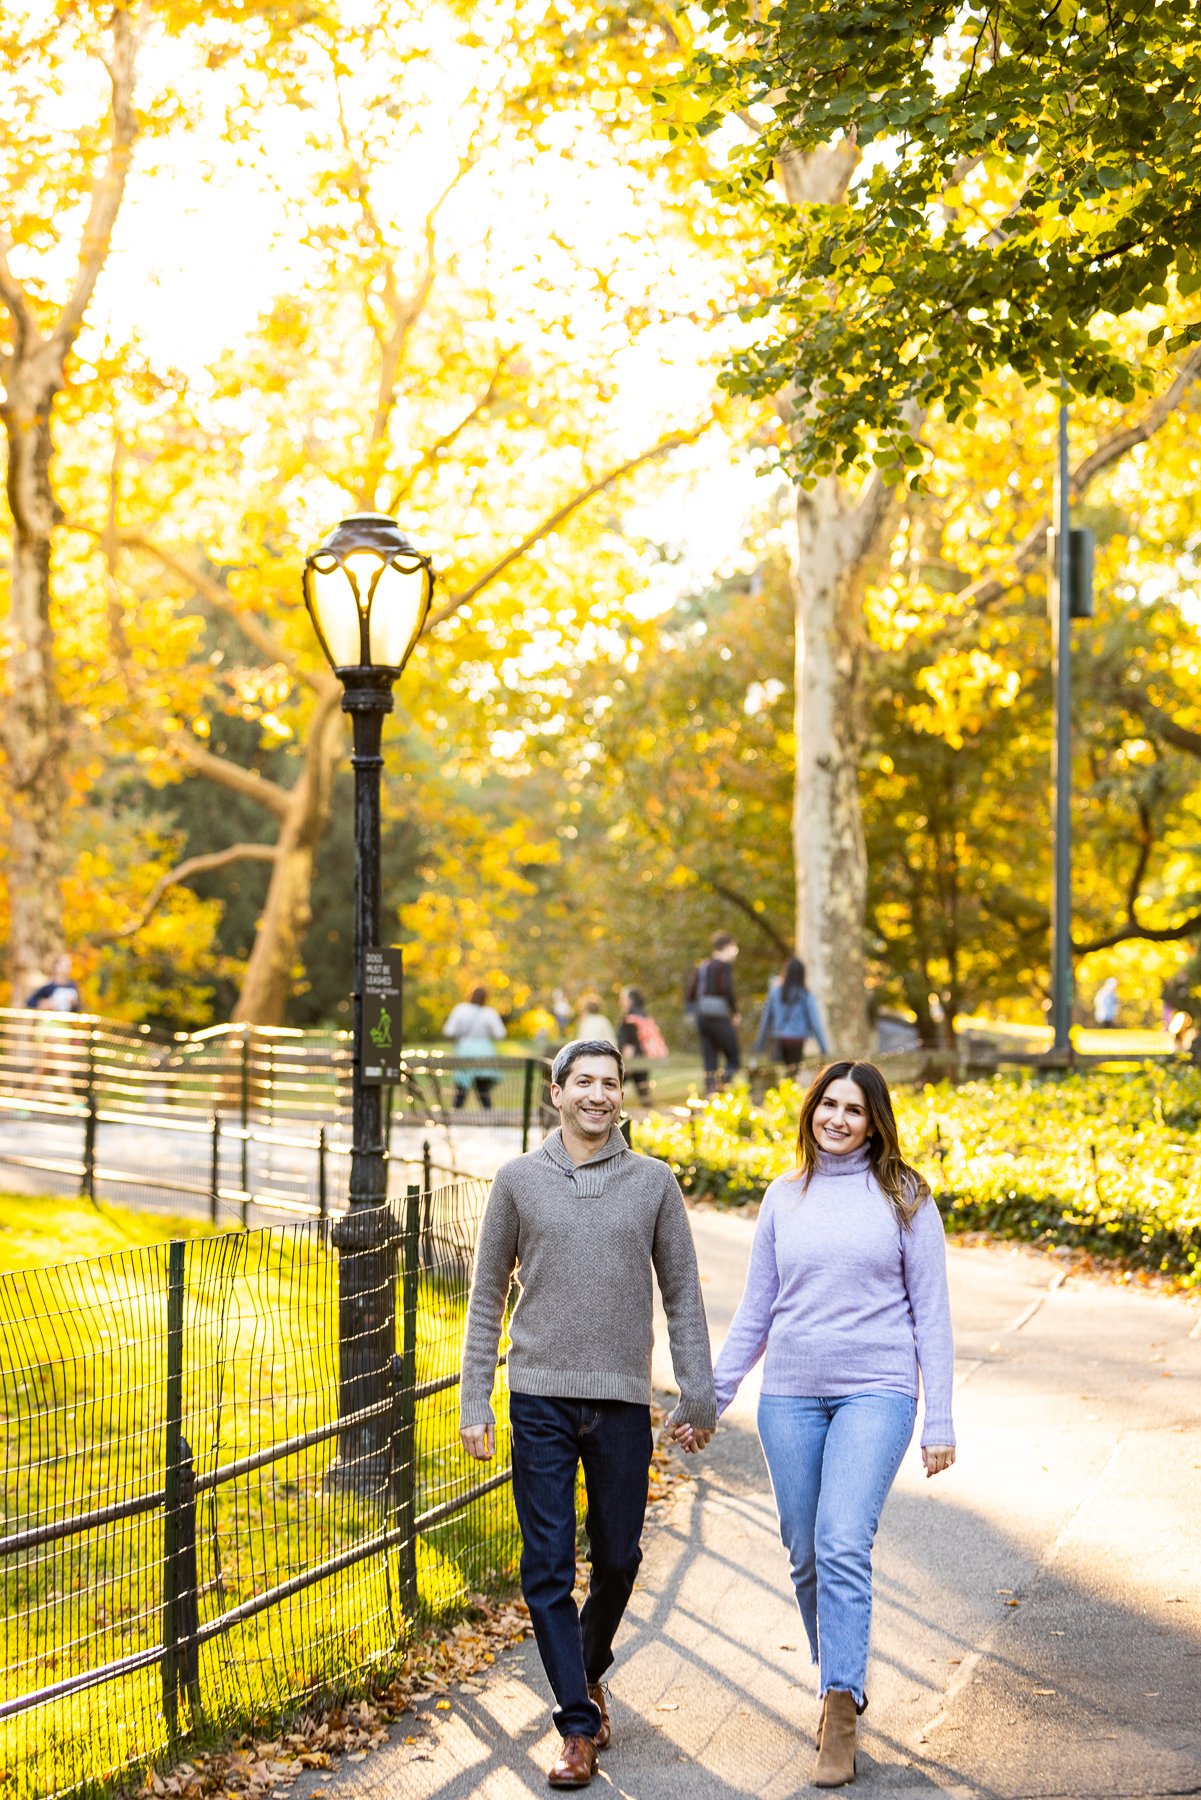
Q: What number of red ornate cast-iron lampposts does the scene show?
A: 0